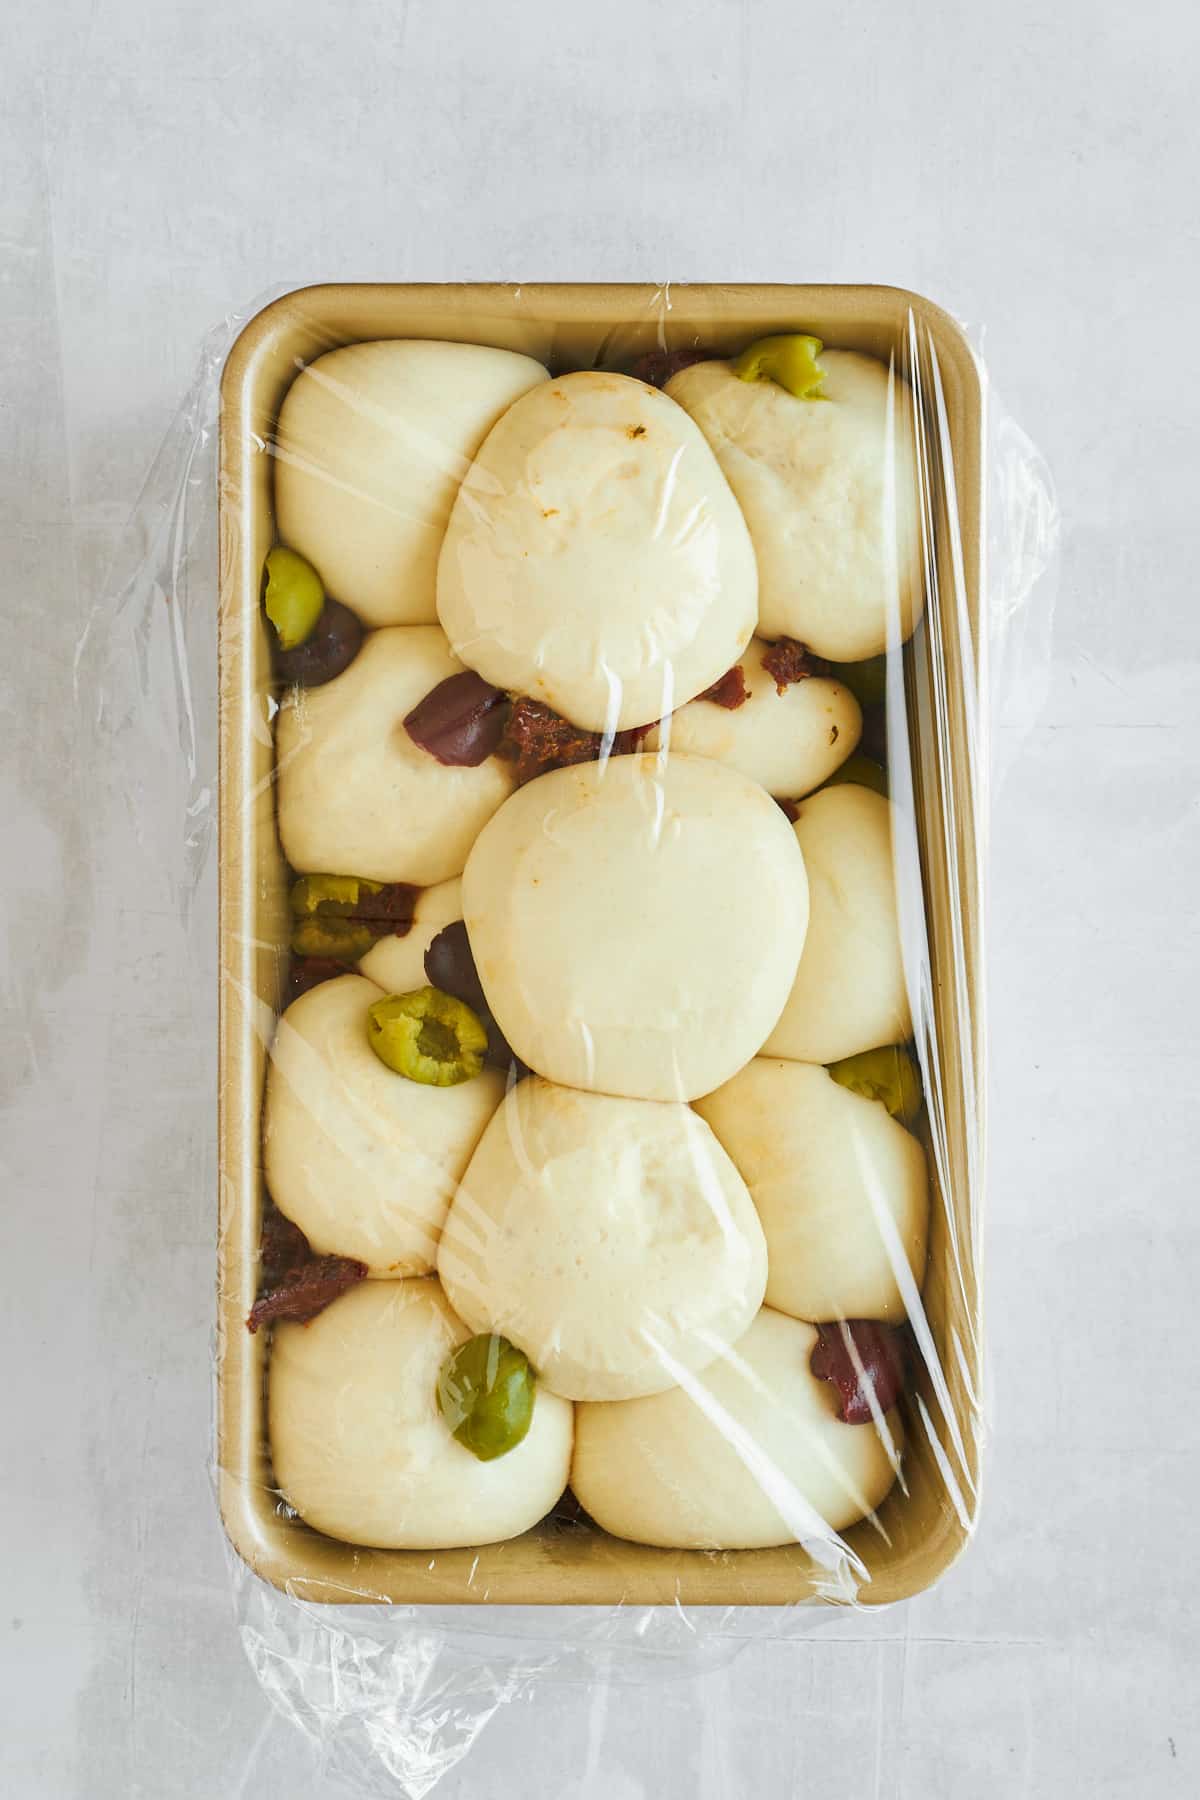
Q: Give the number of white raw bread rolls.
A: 13